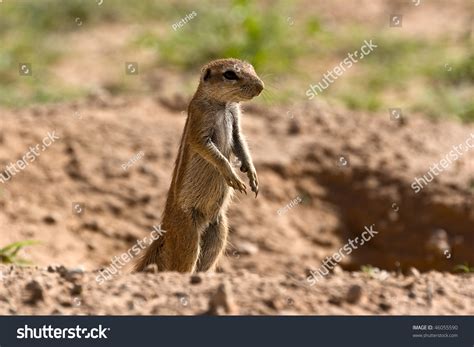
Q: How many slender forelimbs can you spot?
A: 2